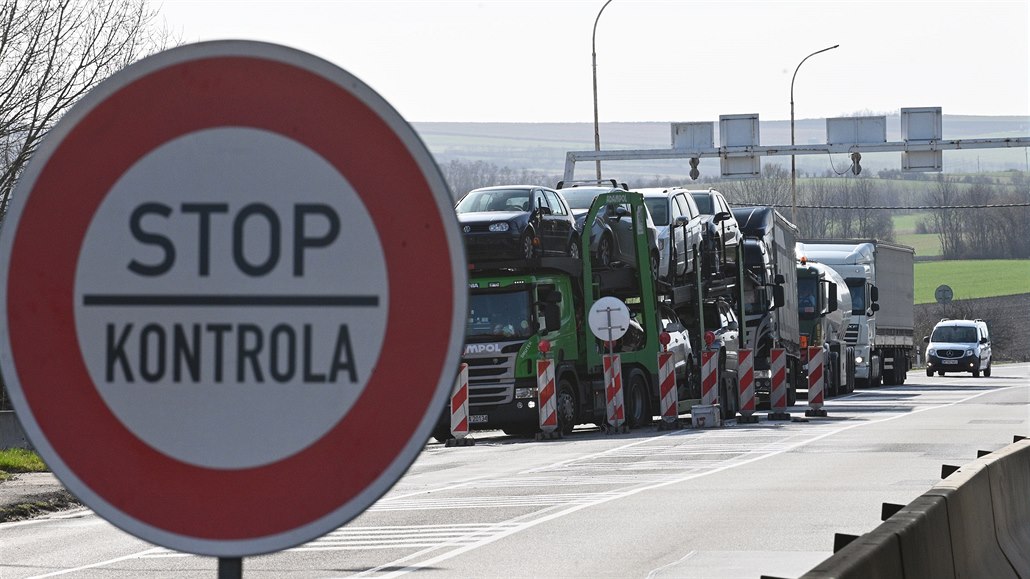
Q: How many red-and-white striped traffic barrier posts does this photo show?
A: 8